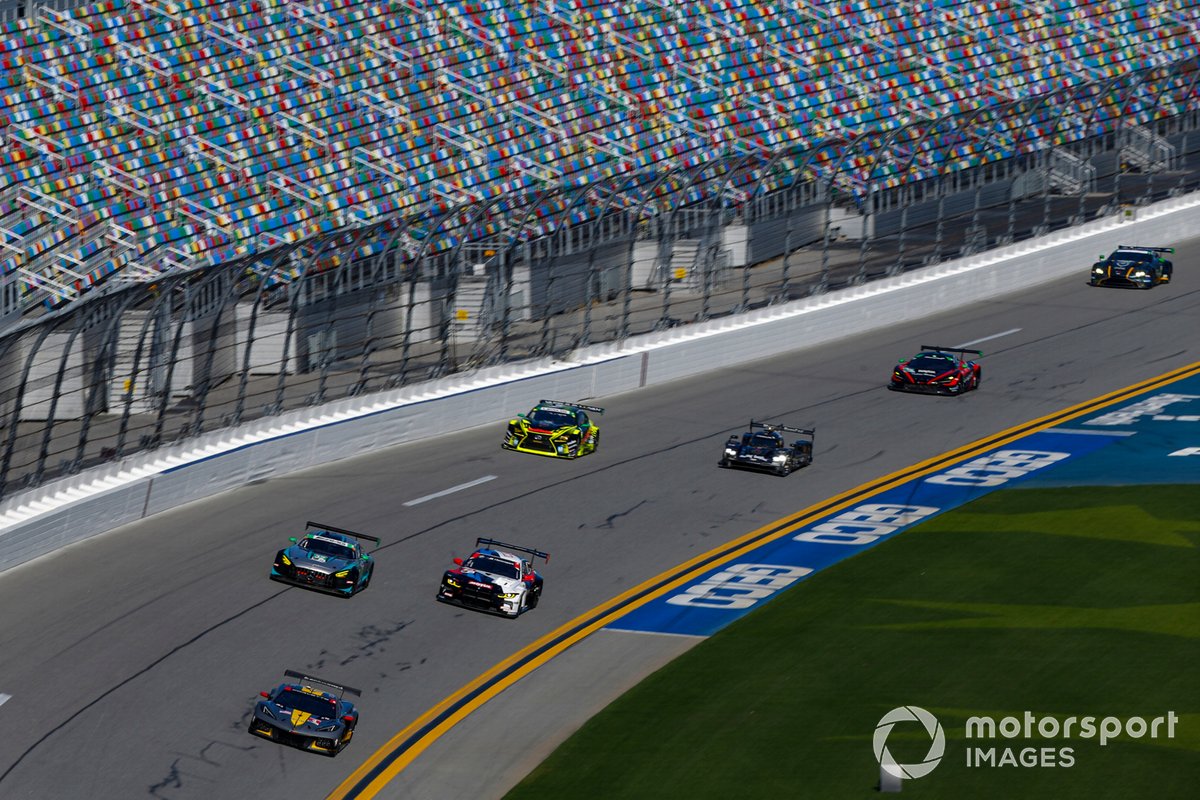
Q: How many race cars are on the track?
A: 7